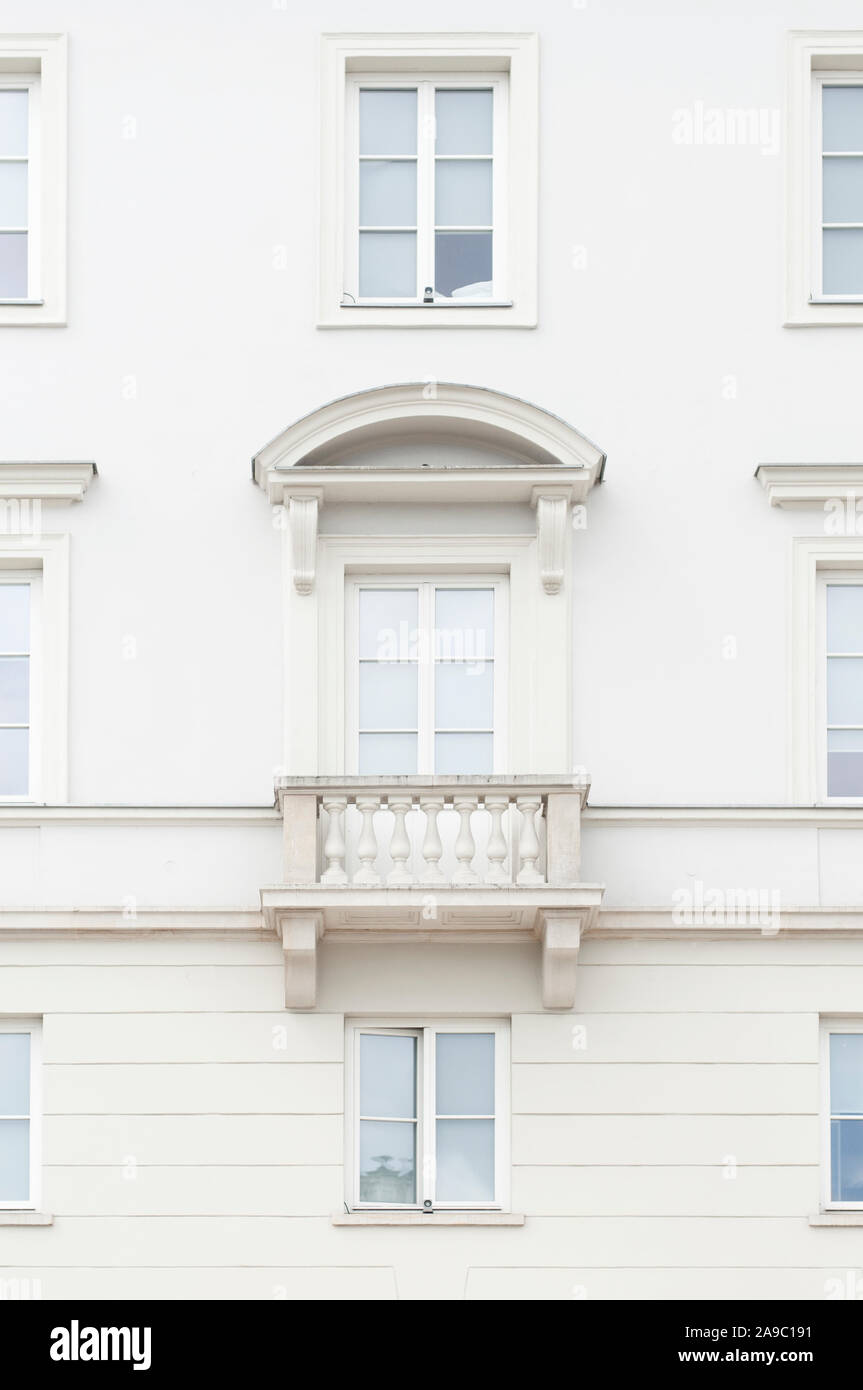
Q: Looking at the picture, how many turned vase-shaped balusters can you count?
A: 7